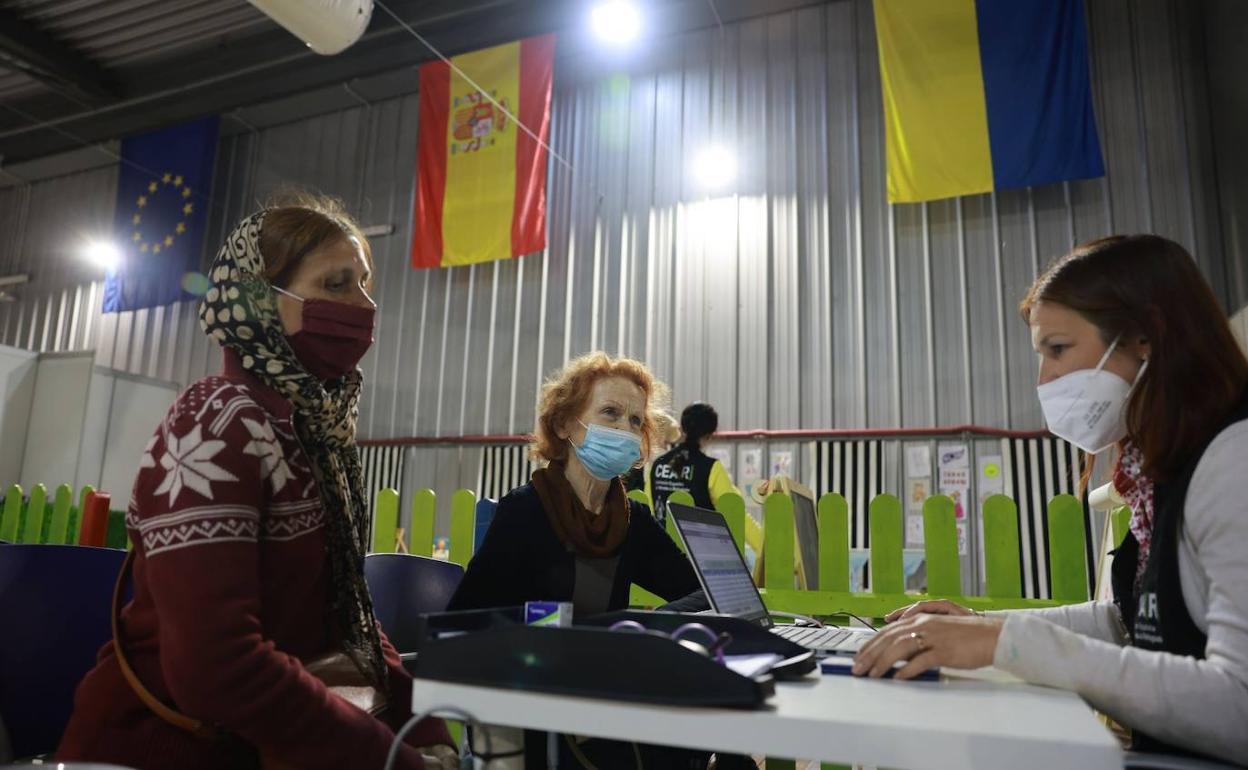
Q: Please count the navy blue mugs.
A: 0